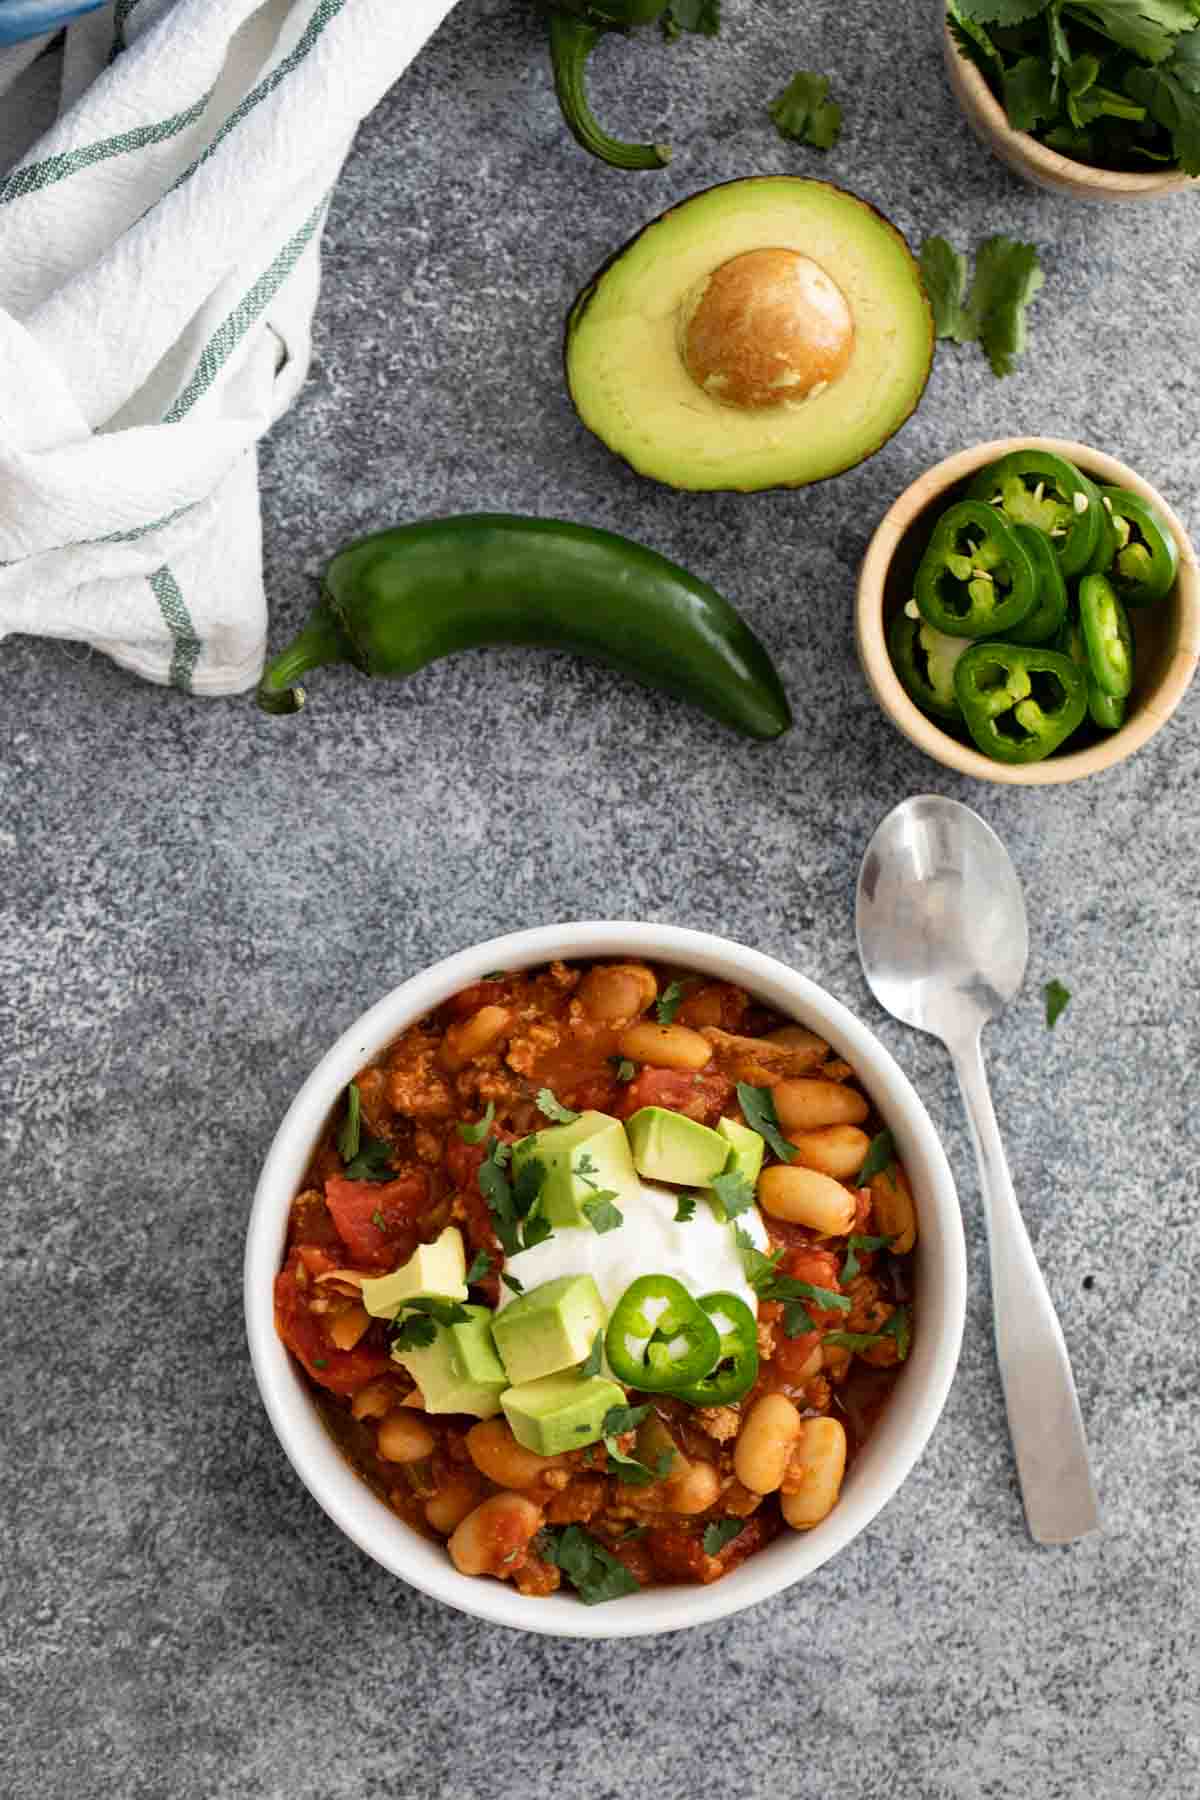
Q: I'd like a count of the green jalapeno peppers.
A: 2